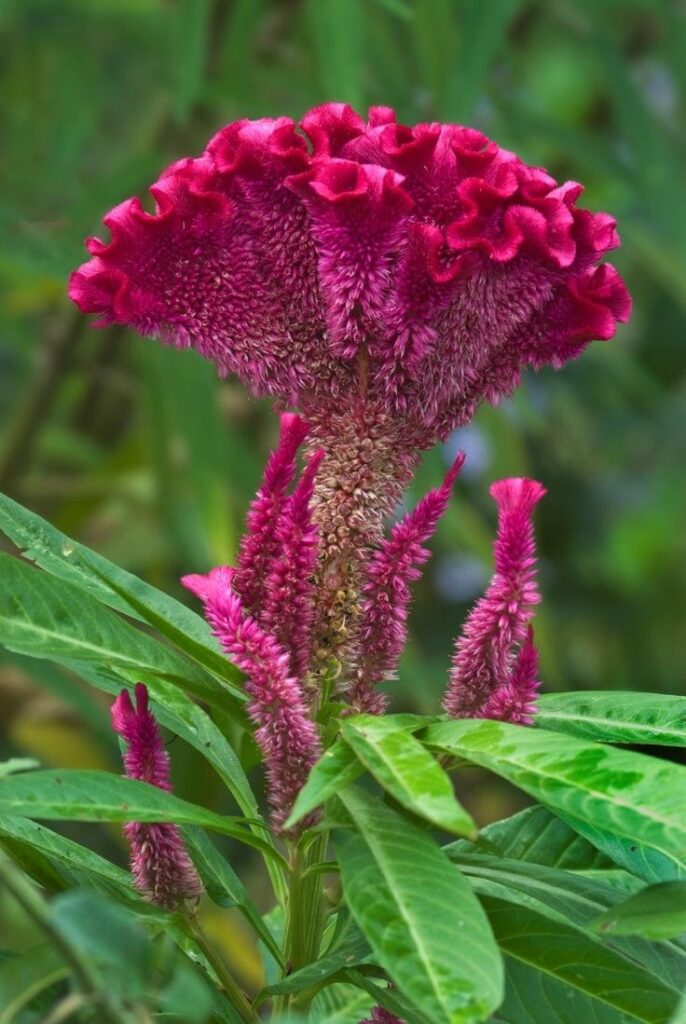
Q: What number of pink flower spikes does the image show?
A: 7